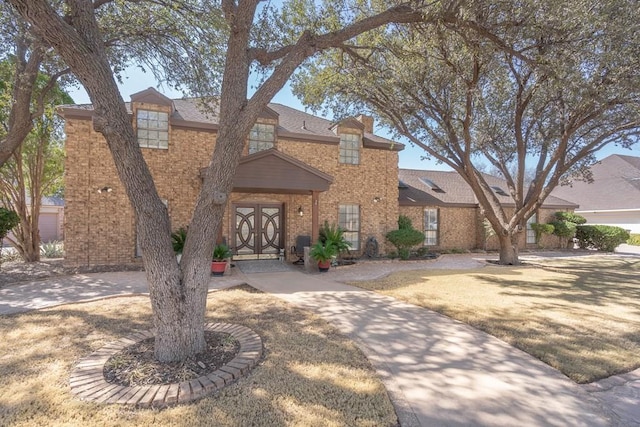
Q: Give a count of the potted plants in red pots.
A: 2